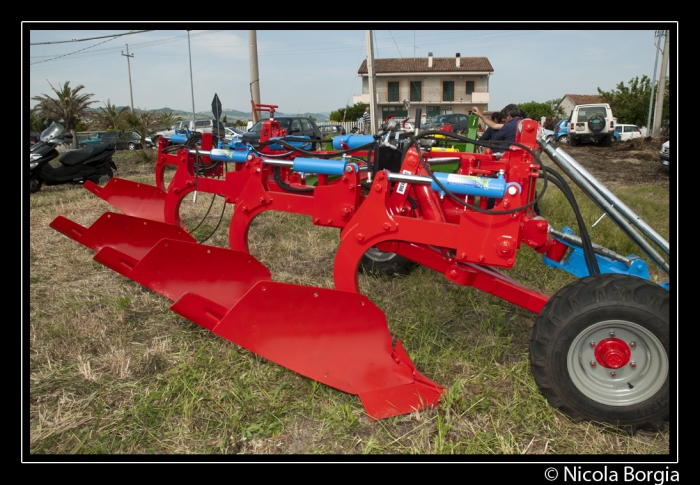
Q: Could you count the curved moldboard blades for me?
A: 4